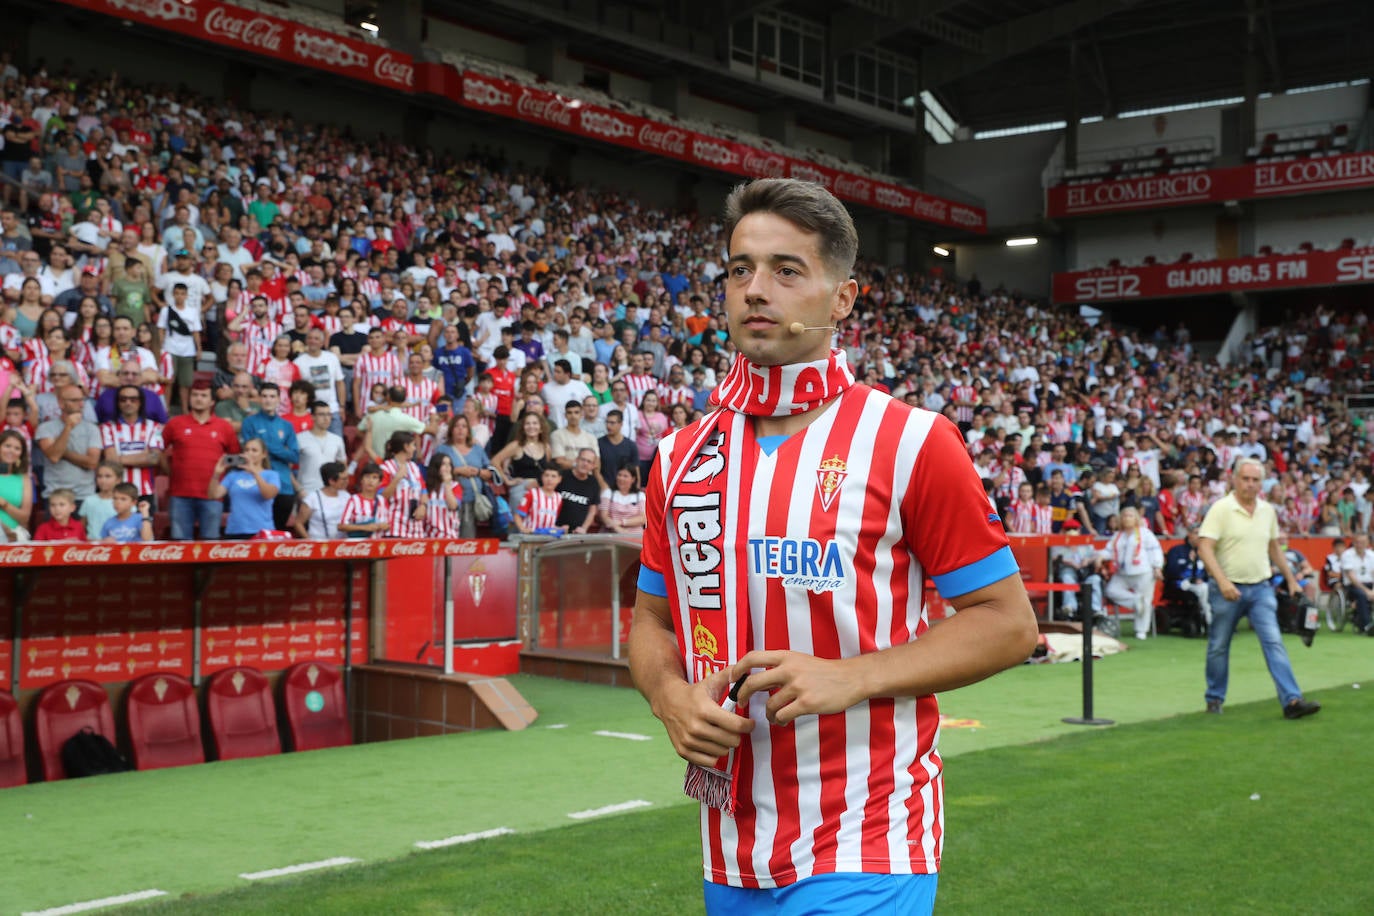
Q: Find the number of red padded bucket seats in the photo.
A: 5